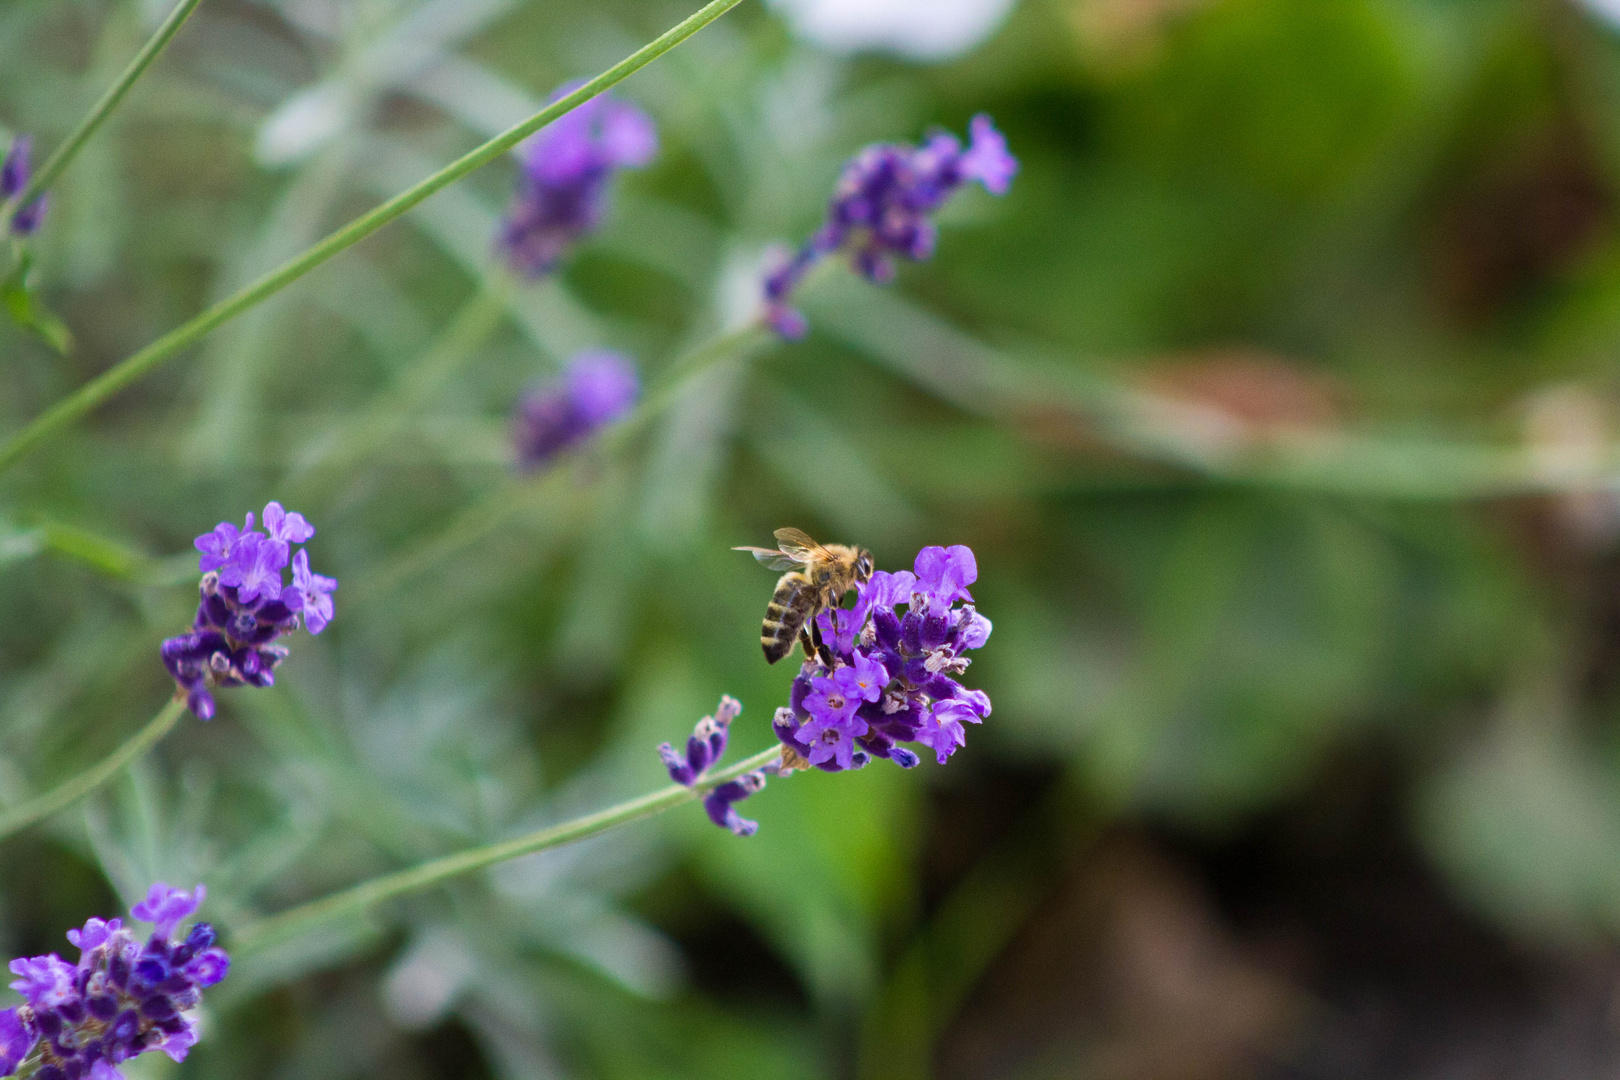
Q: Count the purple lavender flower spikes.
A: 7